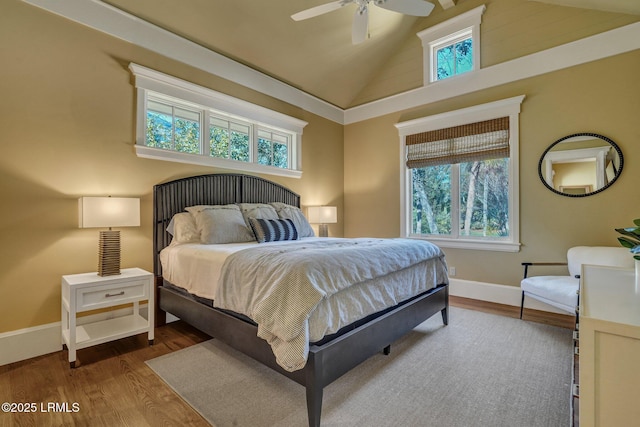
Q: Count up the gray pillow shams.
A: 3